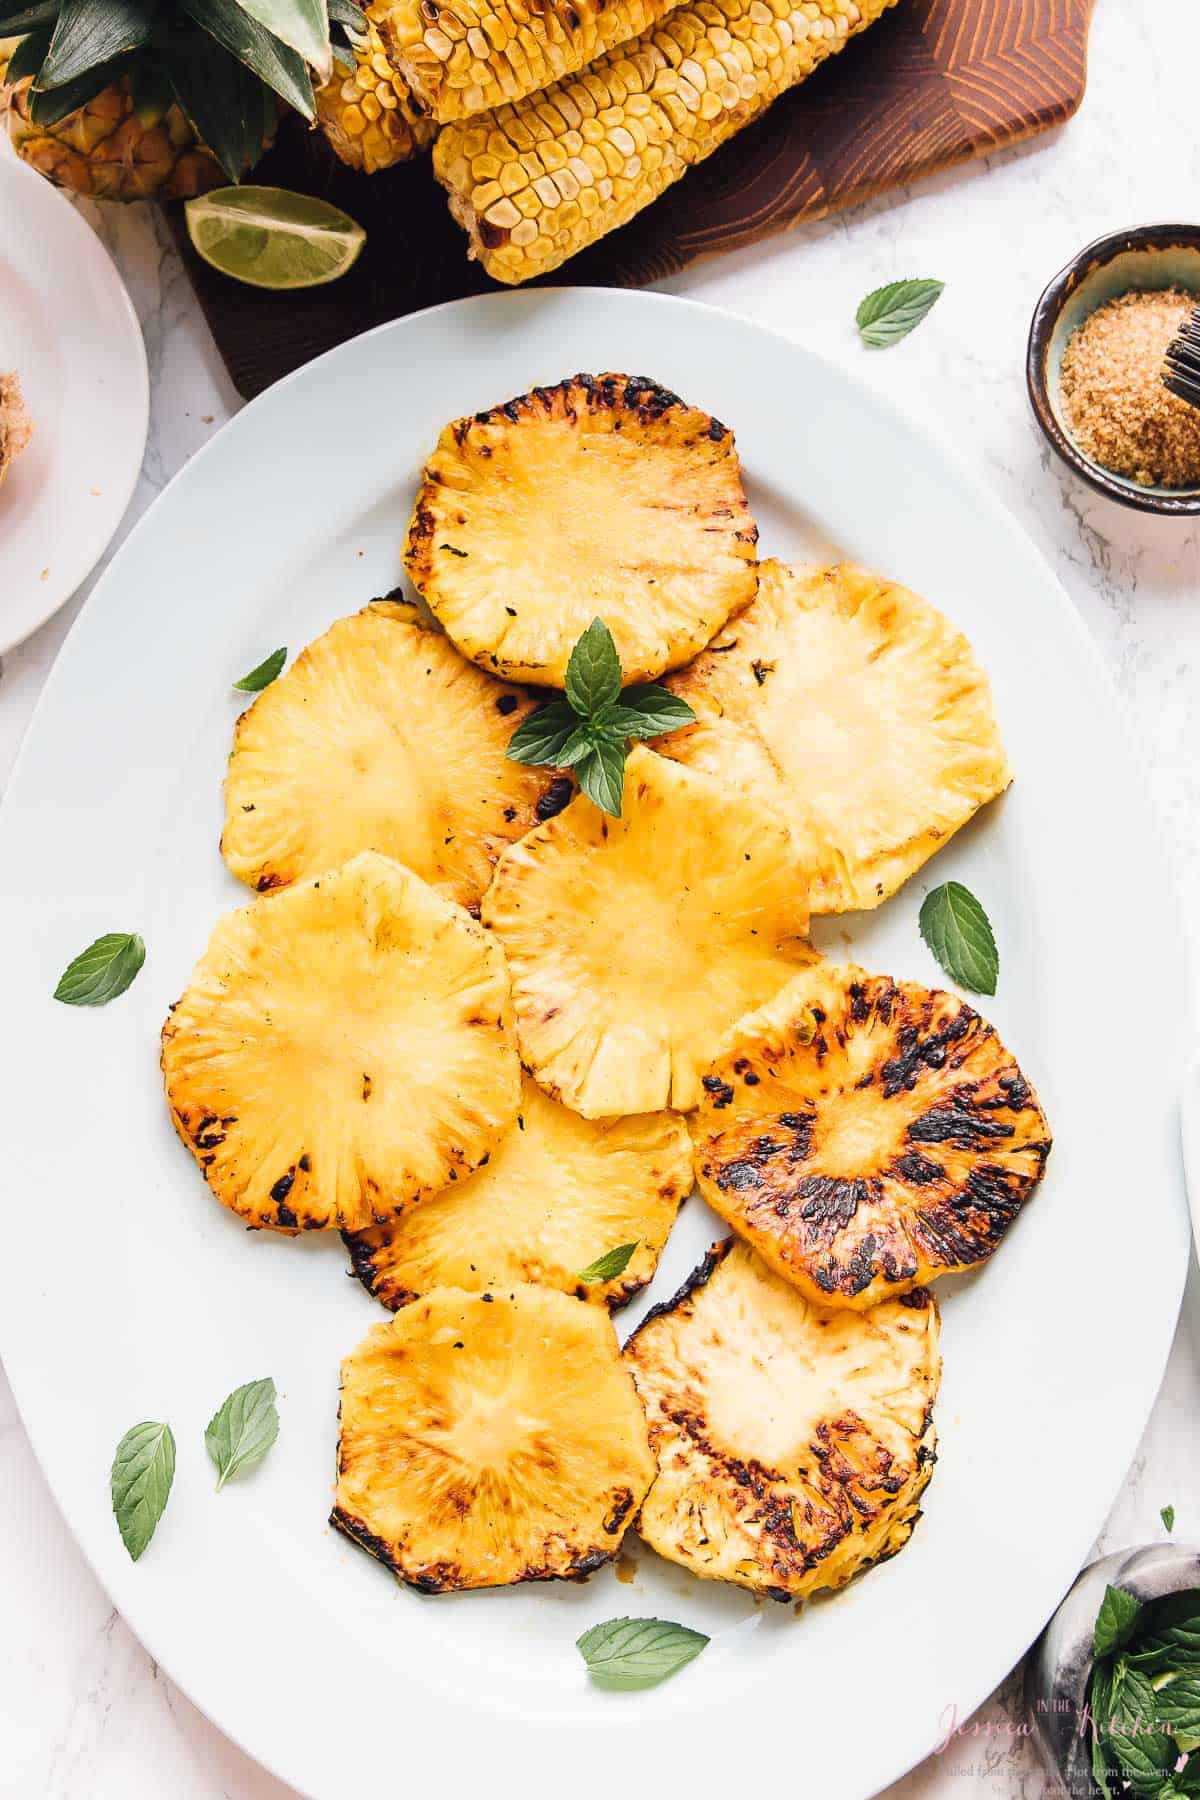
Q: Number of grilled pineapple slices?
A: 9